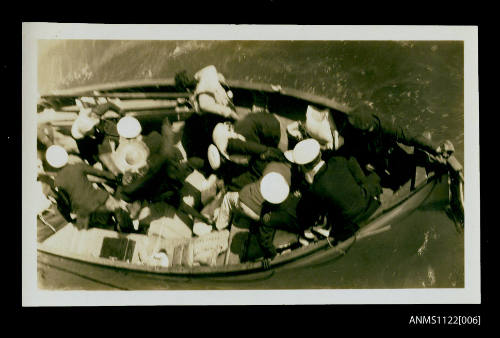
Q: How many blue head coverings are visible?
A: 0